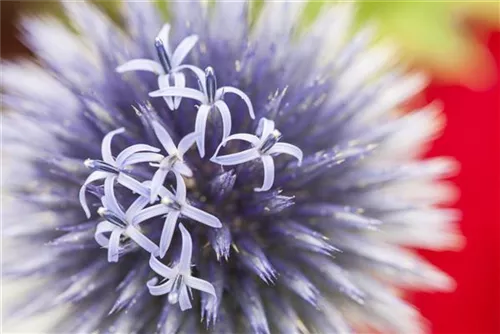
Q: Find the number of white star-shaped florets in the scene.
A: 8